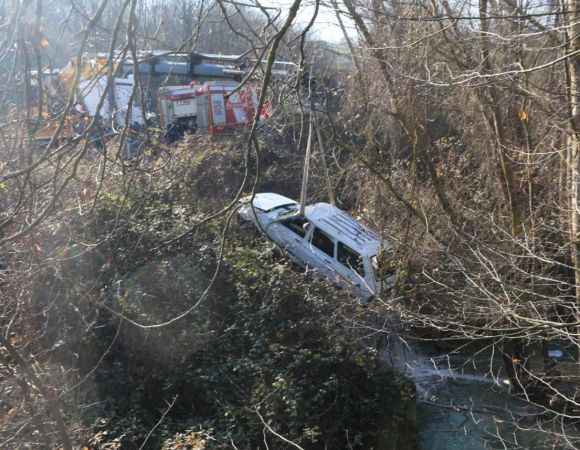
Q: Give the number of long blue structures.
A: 1